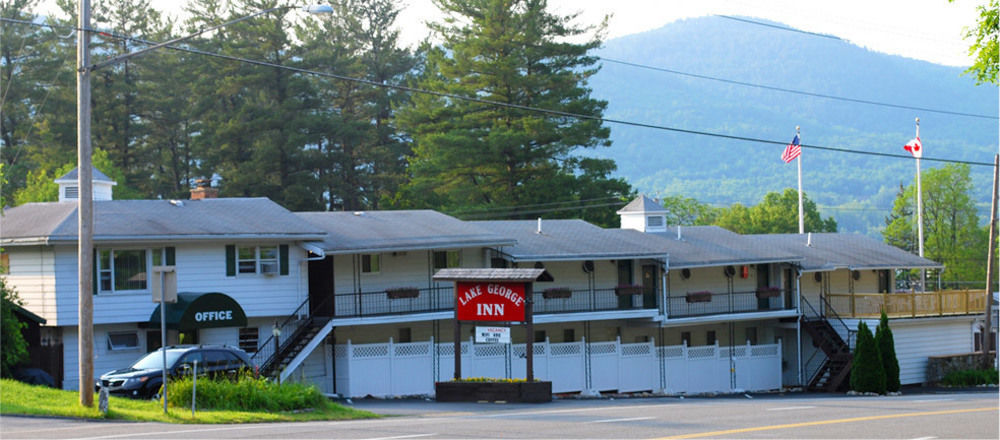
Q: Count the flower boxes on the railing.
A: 5